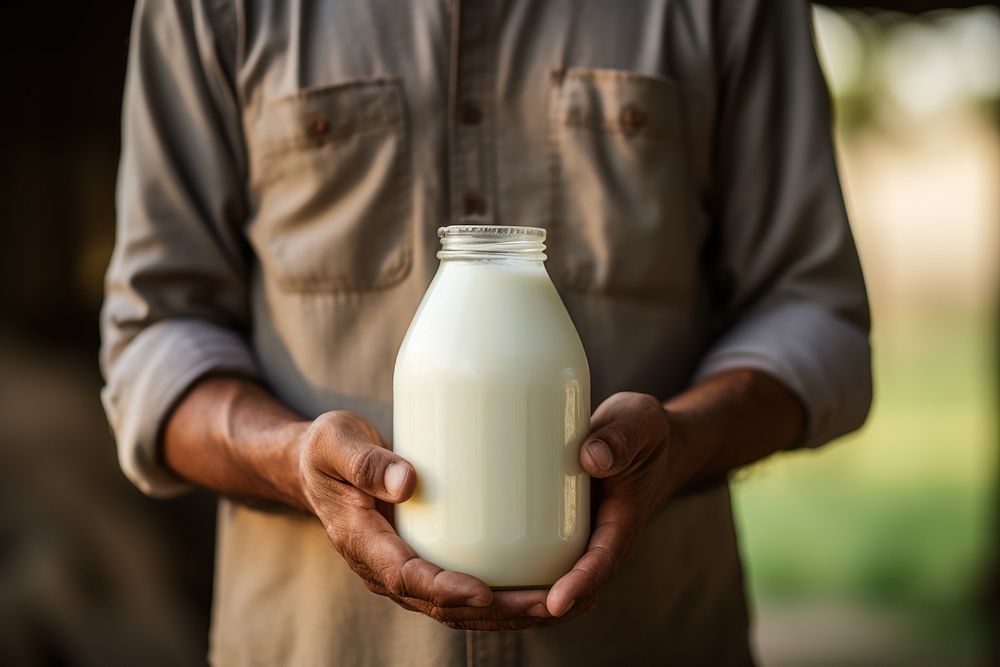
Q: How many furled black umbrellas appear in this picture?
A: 0